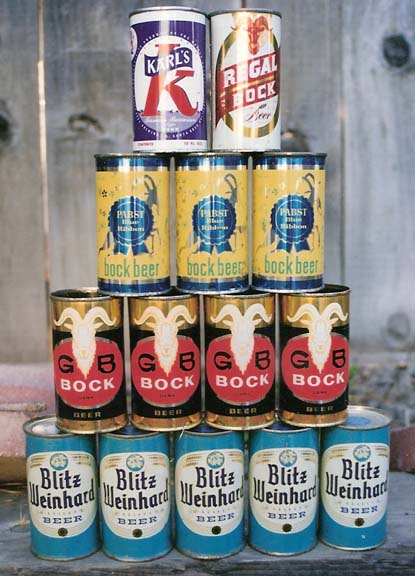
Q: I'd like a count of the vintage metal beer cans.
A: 14